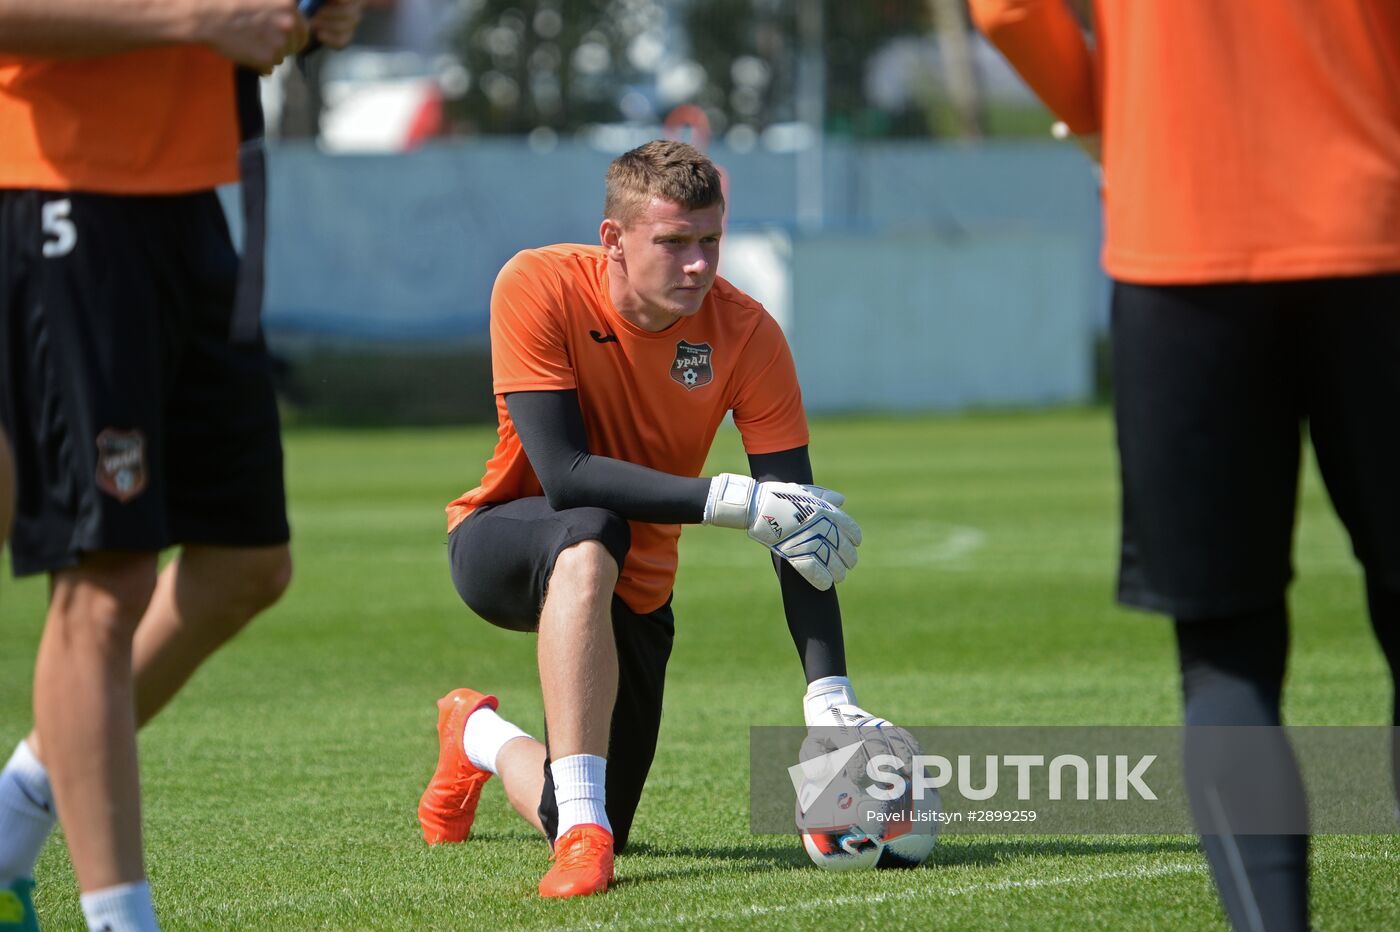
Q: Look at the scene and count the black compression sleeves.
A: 2